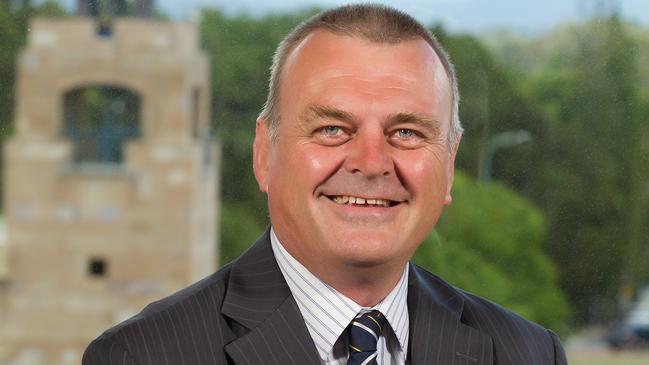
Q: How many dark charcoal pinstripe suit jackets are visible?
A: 1